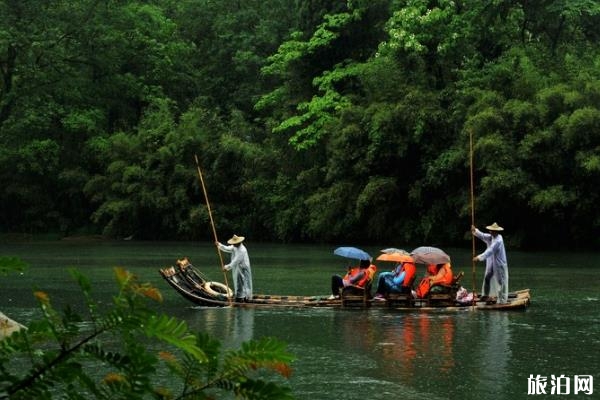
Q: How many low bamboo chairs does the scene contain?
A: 3